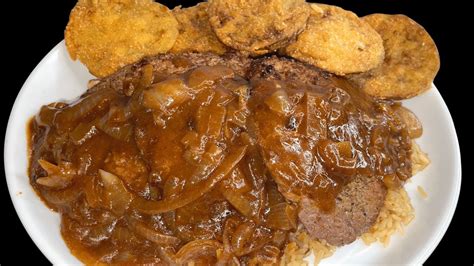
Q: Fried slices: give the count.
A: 5